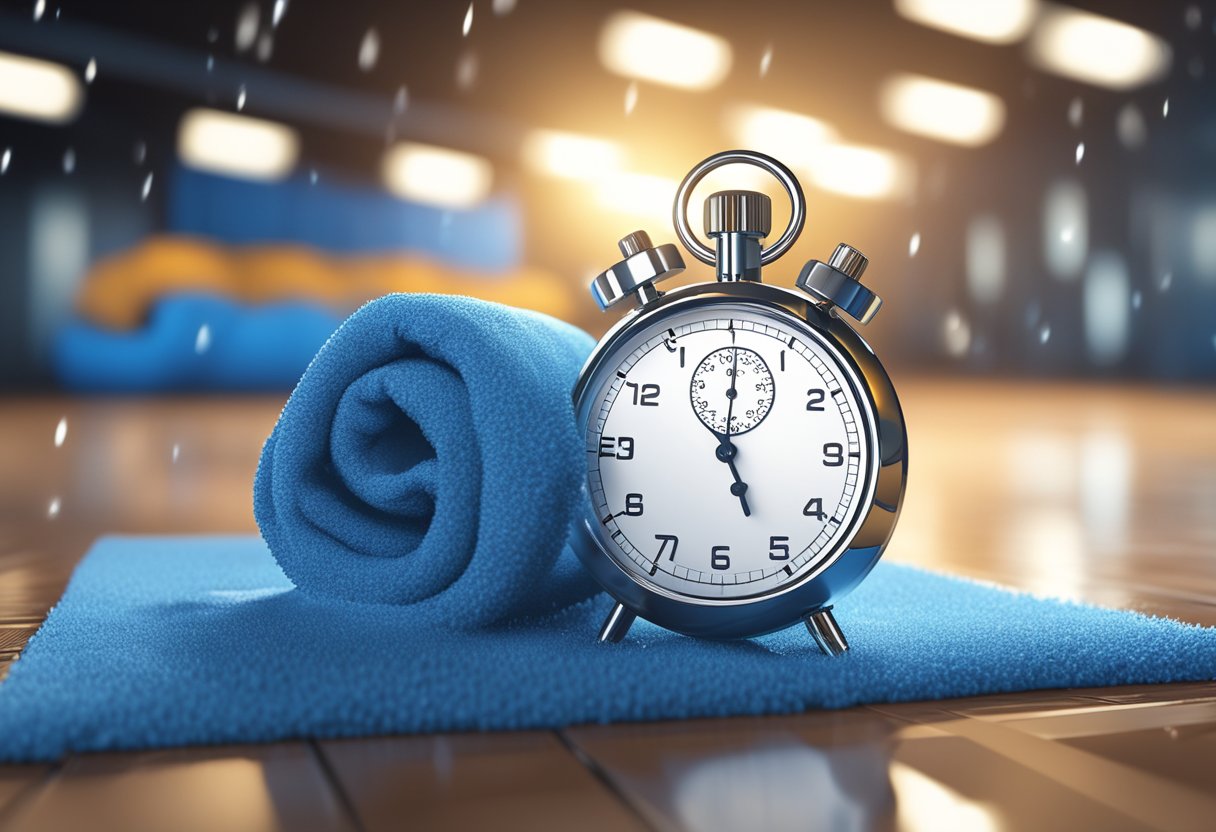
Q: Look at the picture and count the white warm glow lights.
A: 11